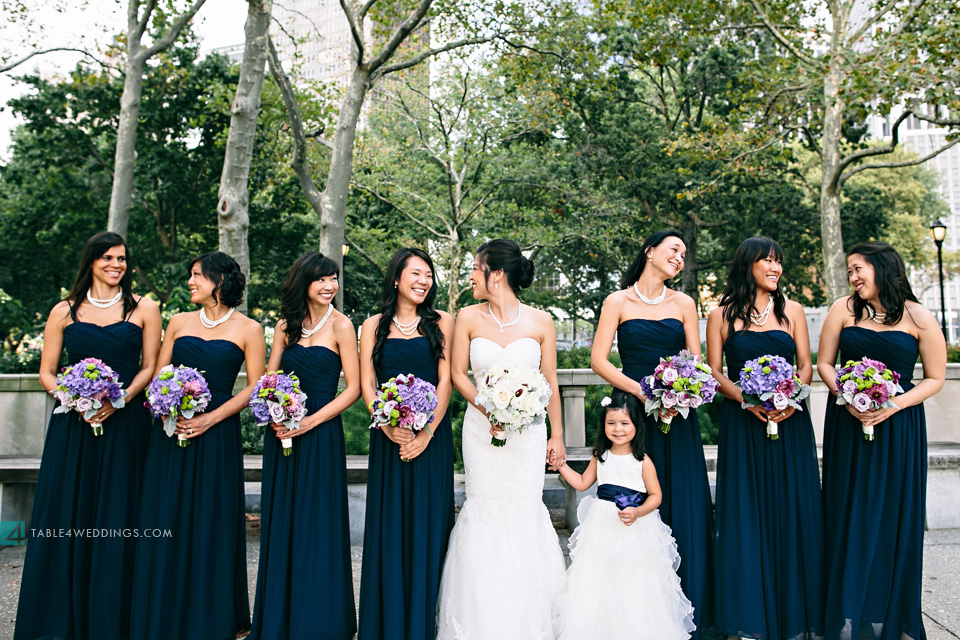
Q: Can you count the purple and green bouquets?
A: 7